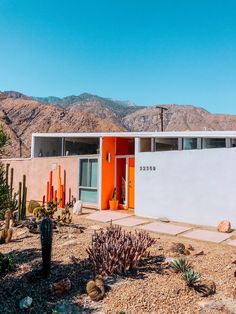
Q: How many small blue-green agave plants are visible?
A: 2